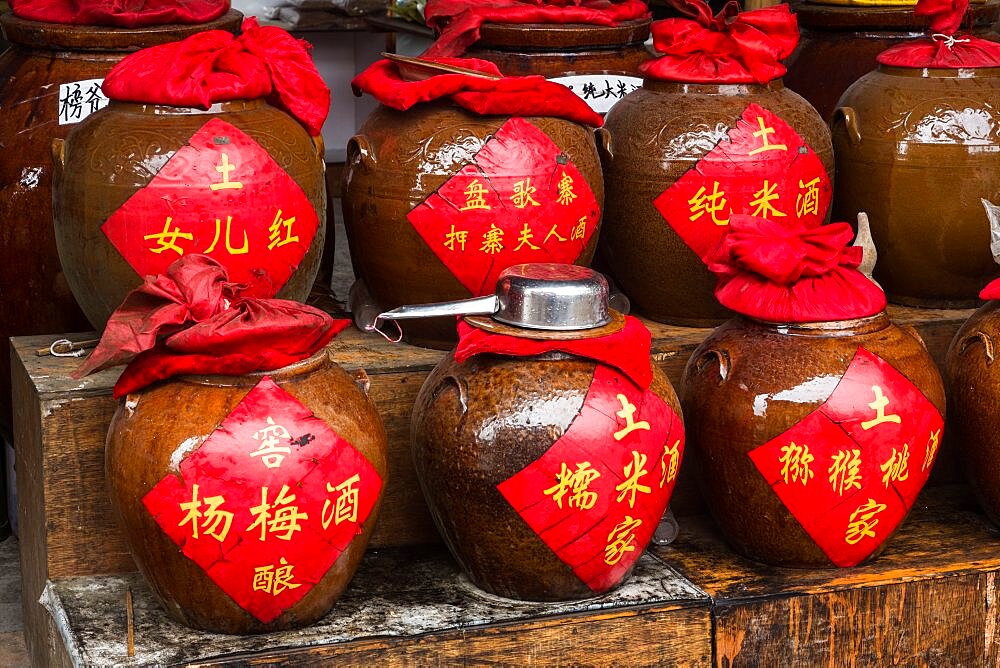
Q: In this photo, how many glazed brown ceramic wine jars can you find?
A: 11